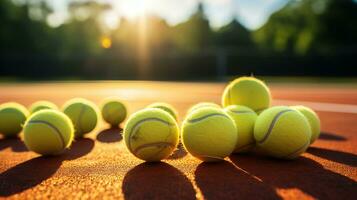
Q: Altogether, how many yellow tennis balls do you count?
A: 13